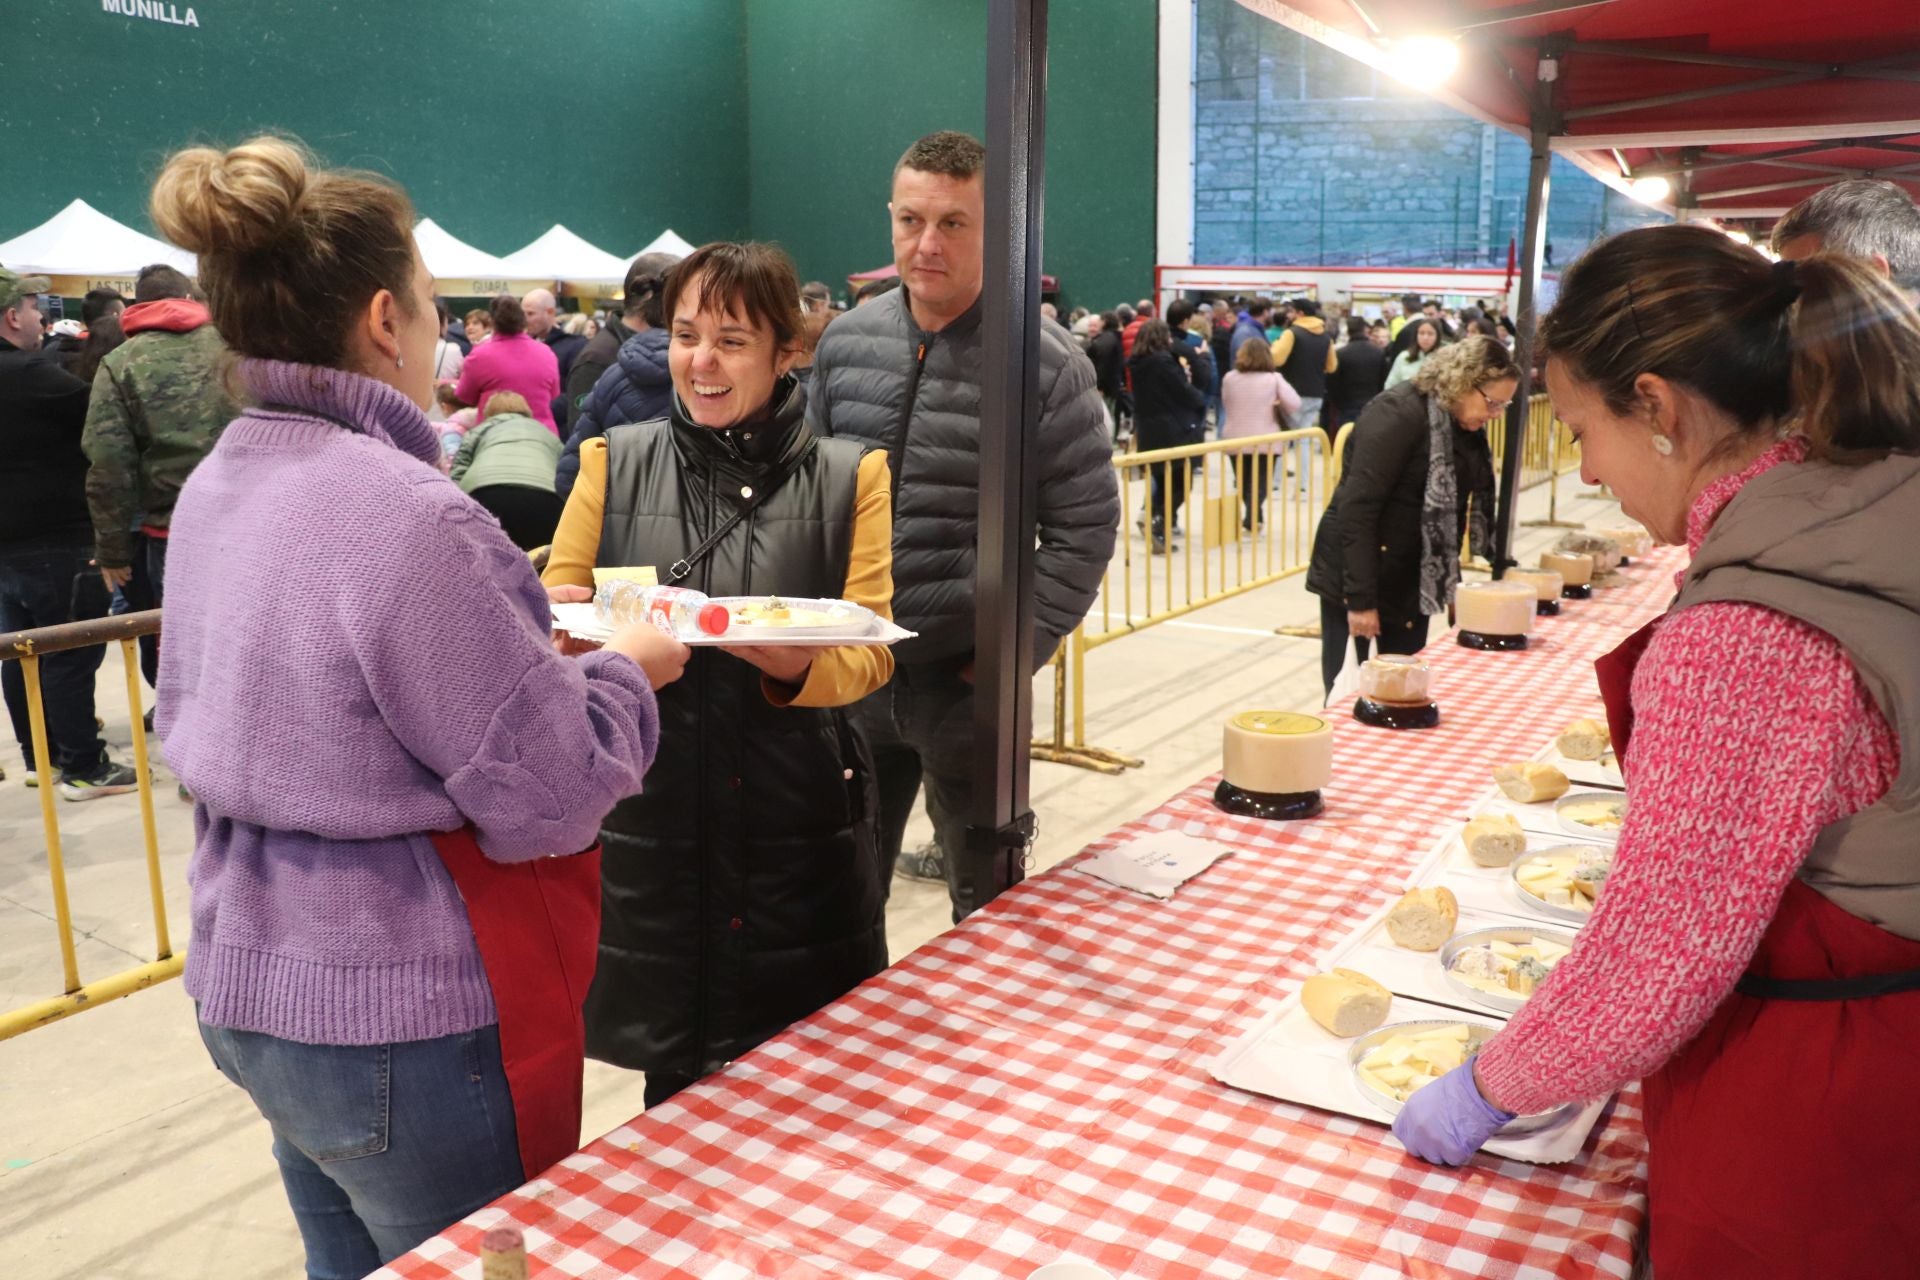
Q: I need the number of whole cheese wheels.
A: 7